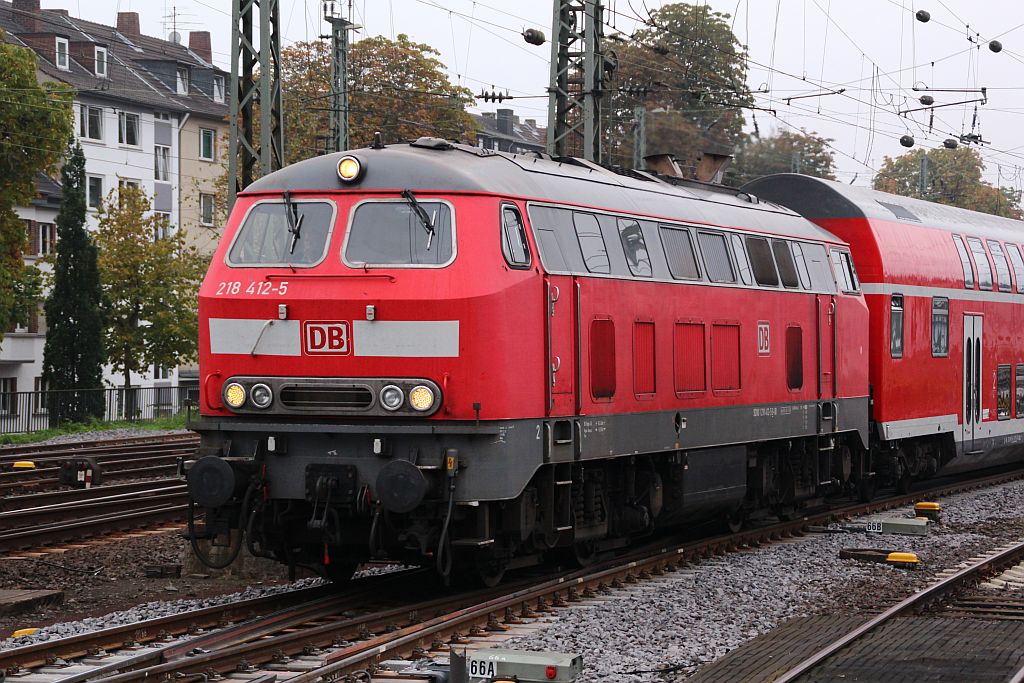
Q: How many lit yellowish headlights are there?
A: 3